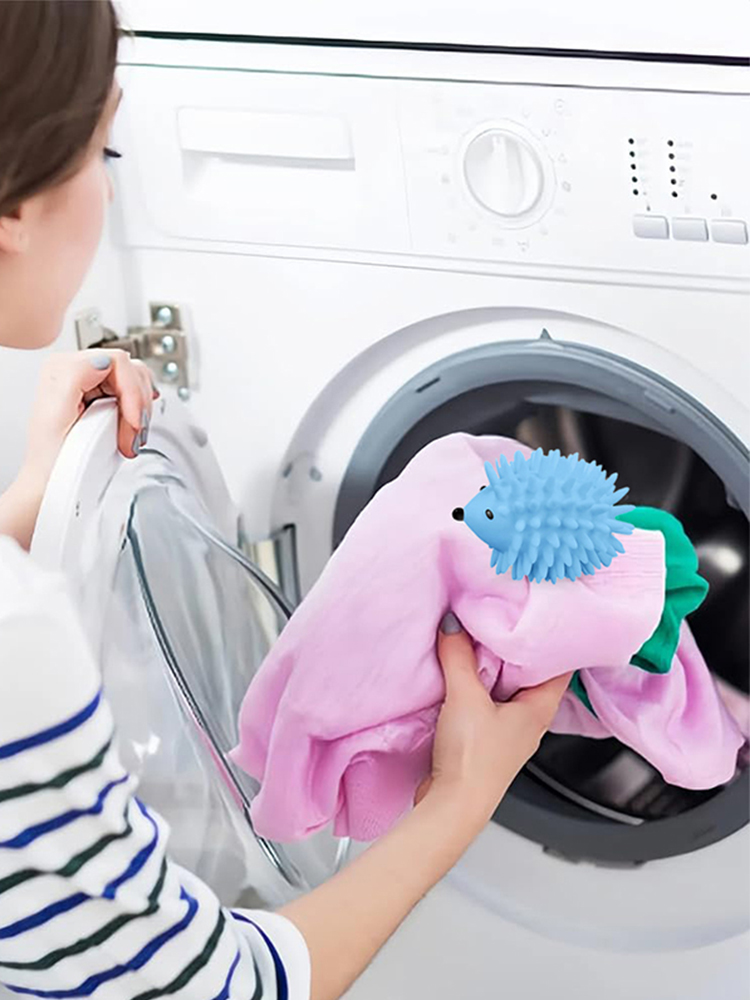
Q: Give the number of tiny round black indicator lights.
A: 11